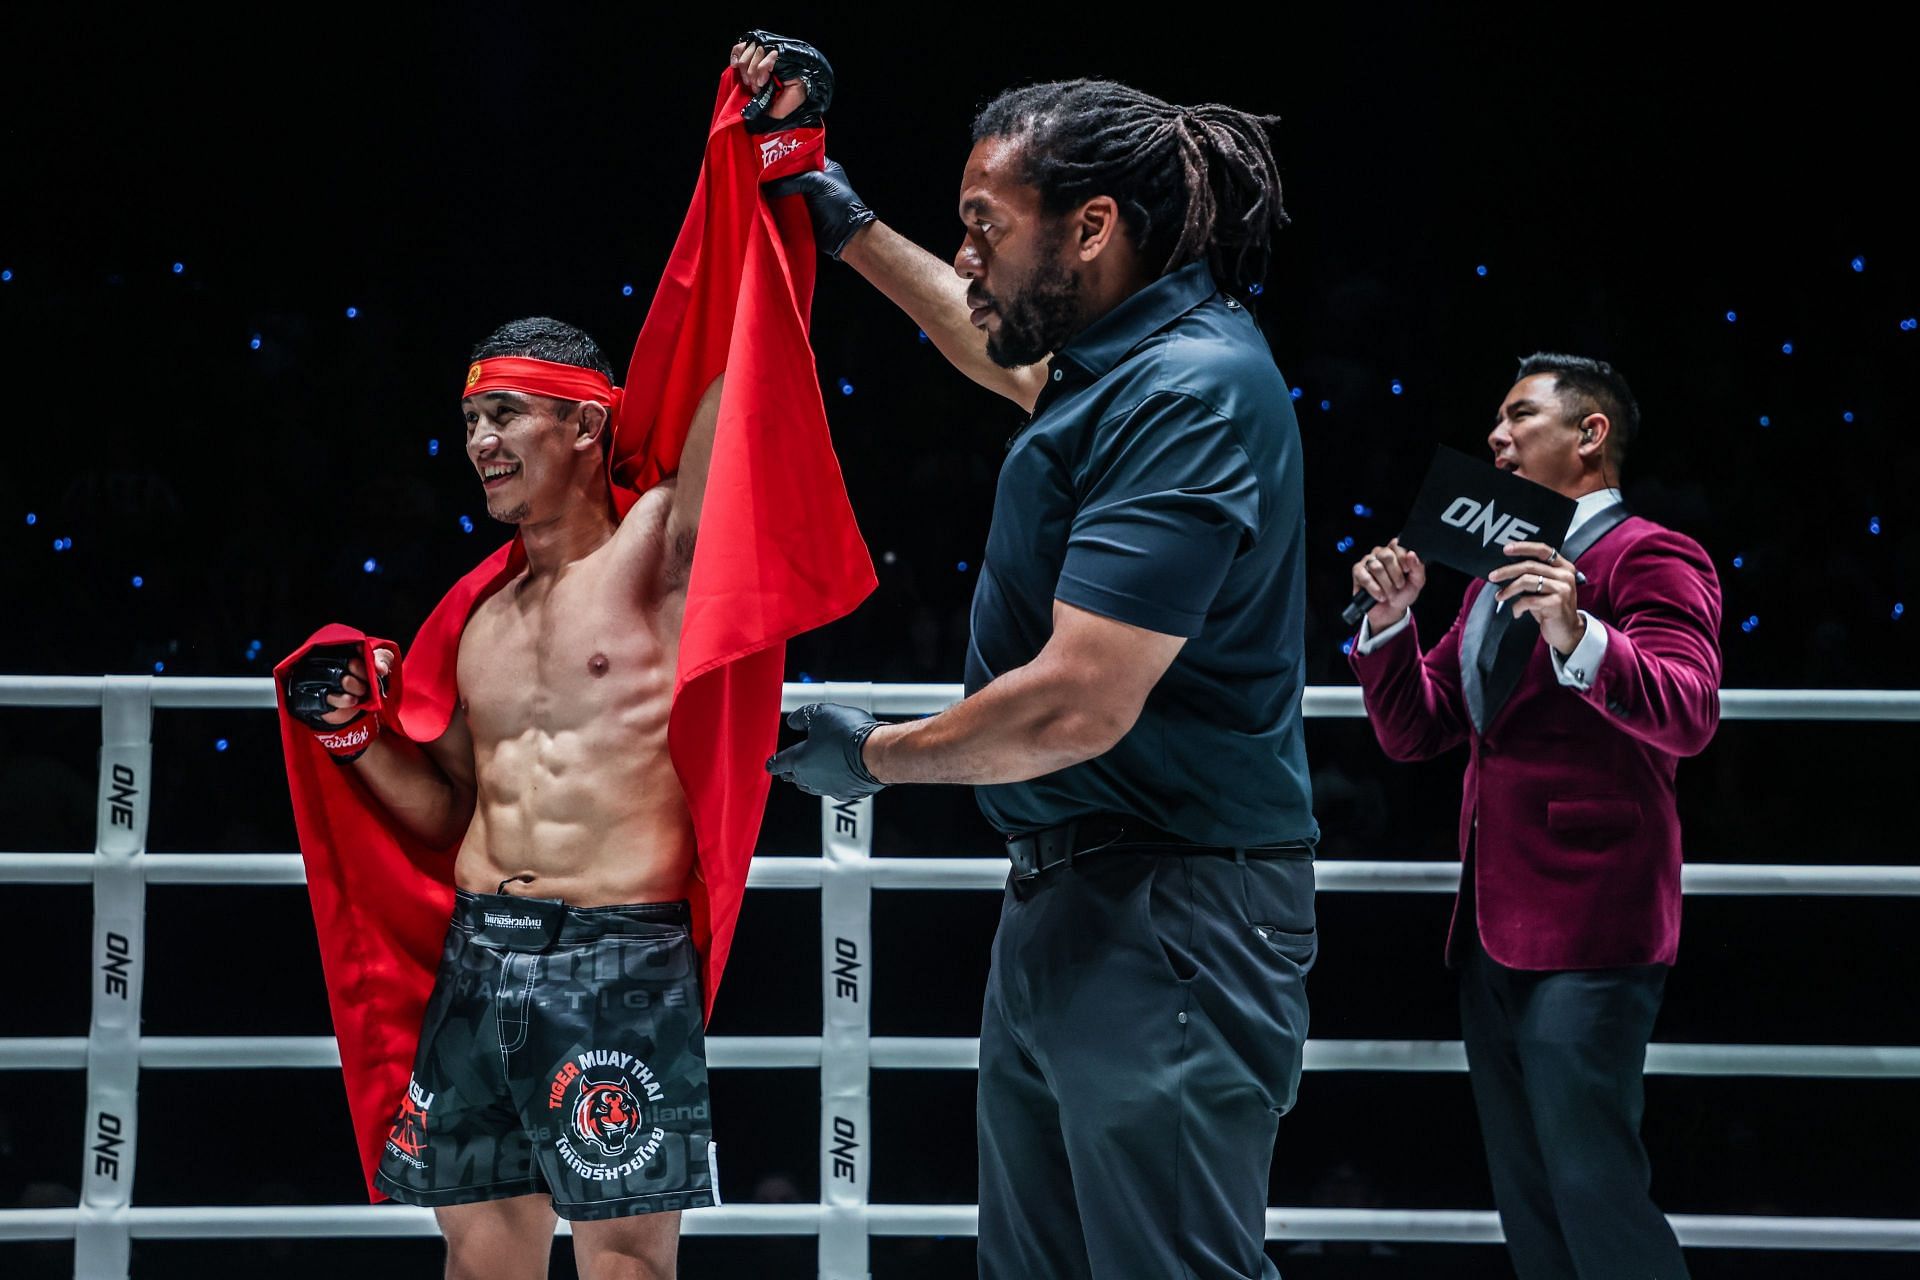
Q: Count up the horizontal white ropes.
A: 4